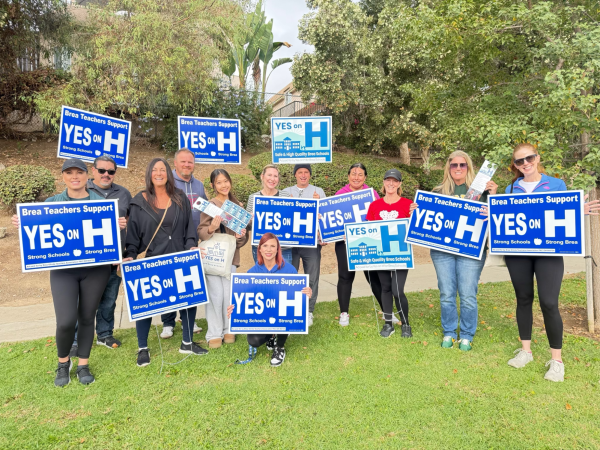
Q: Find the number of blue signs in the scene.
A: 9